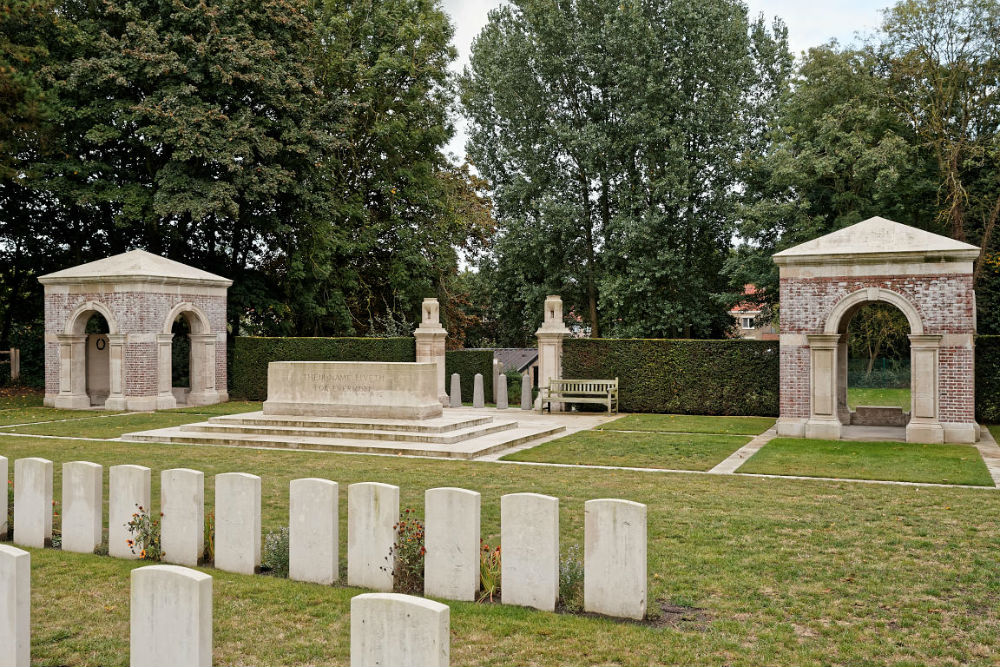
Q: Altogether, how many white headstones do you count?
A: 14